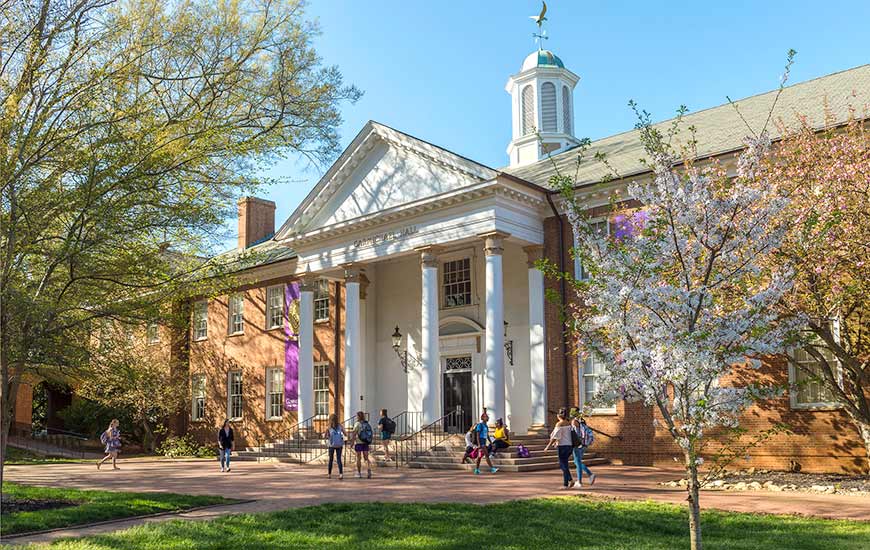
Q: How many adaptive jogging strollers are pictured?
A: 0